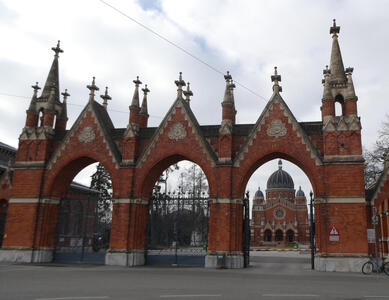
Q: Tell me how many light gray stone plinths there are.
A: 4